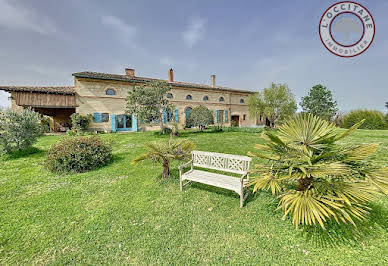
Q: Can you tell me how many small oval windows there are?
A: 6